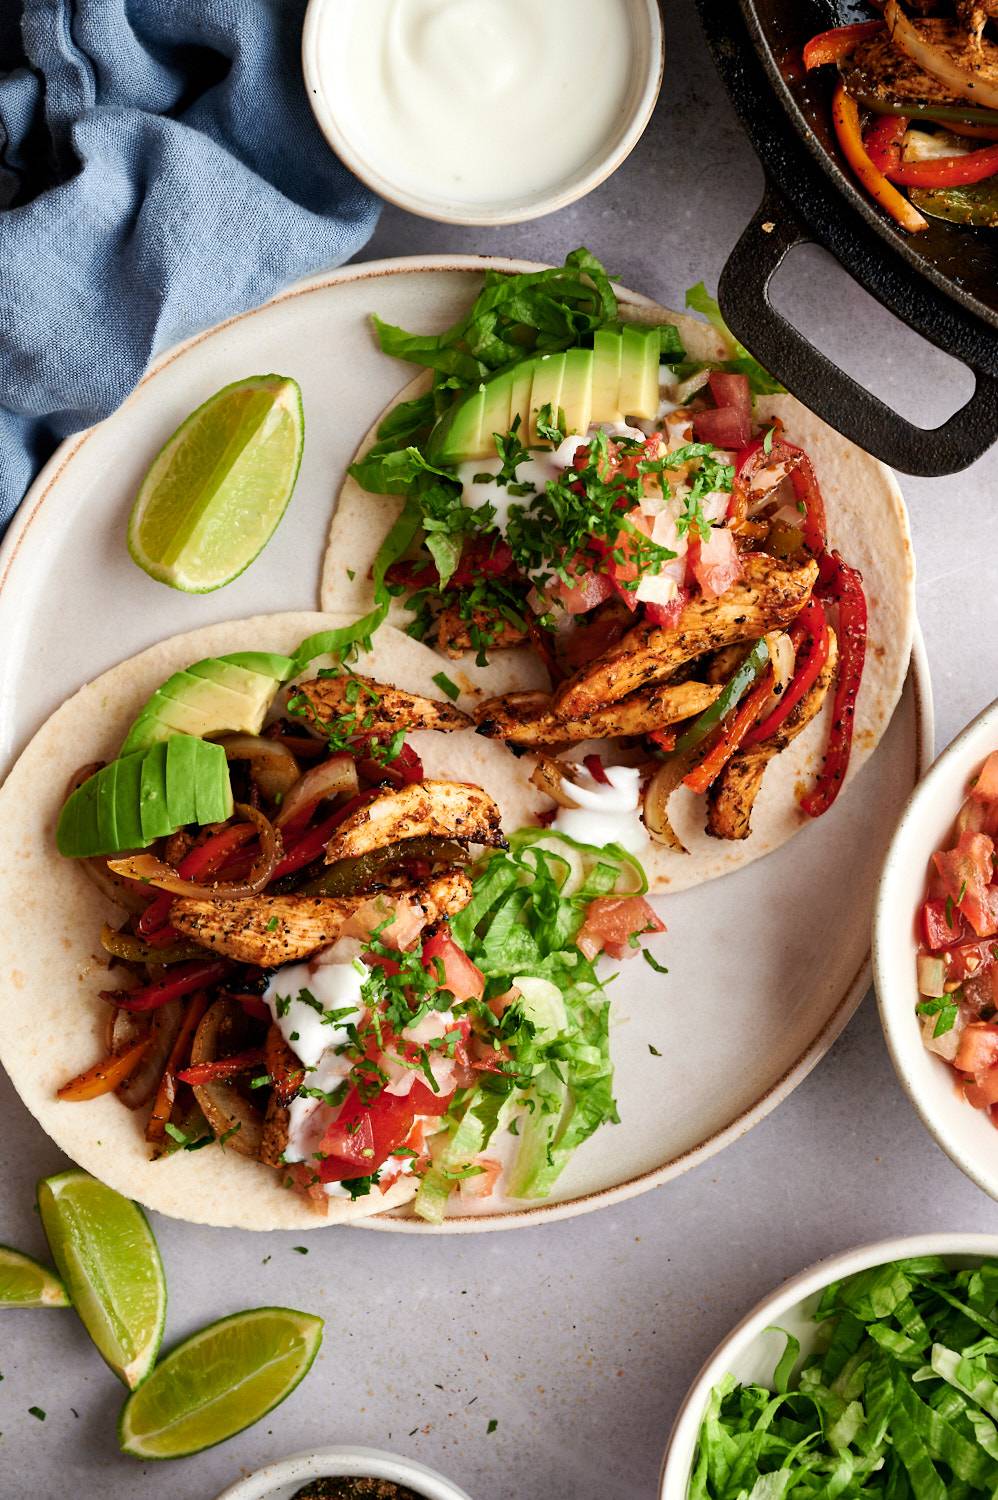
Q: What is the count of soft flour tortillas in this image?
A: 2